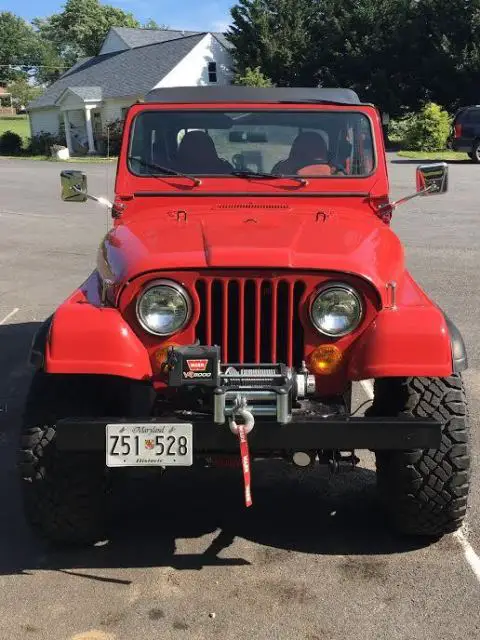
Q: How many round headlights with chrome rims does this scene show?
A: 2